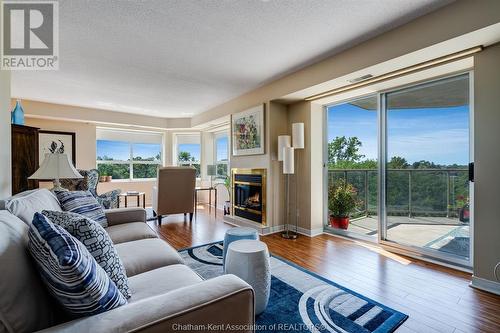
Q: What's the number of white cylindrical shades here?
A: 3